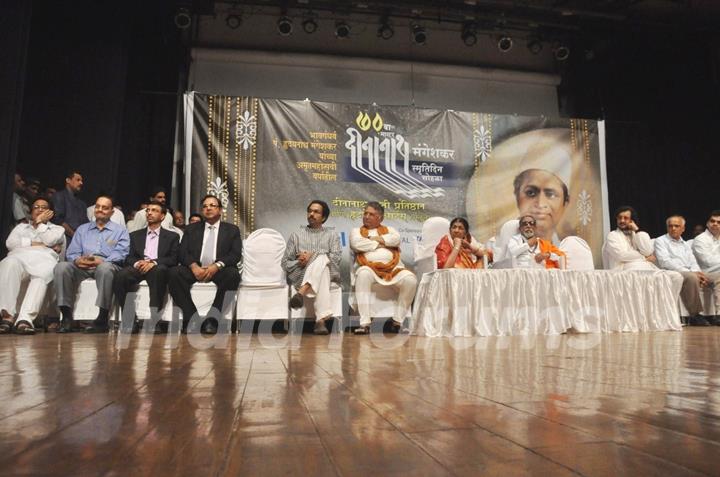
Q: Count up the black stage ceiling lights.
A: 11